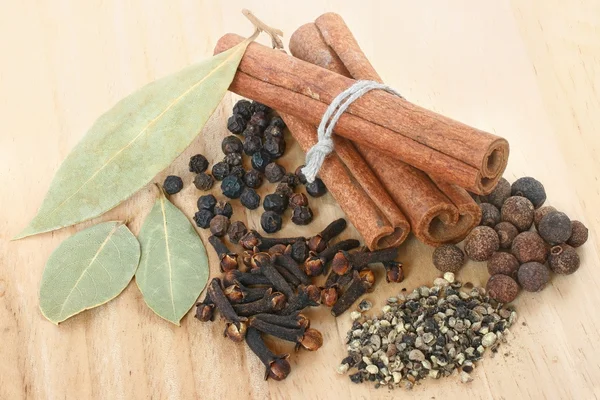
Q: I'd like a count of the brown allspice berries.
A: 15